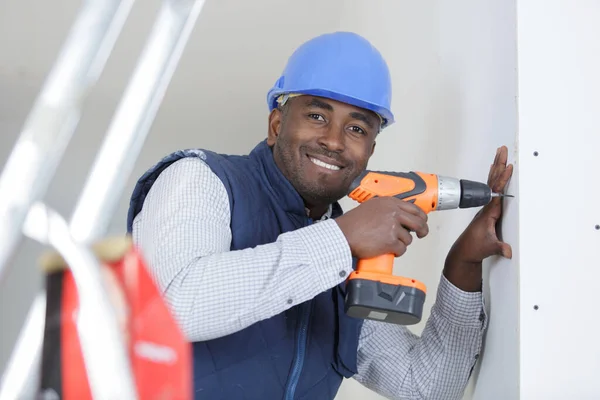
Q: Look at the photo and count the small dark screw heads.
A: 3